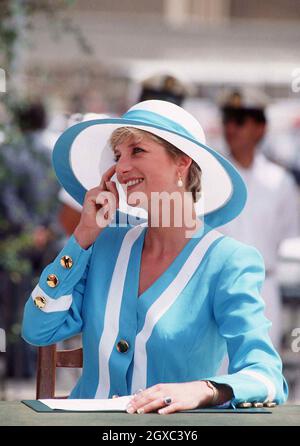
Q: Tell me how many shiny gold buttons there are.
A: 7